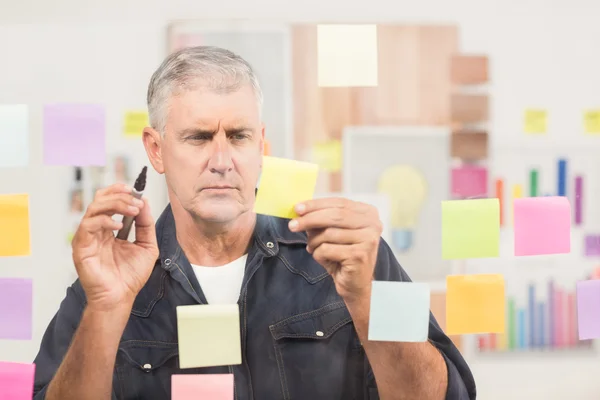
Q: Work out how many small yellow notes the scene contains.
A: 4